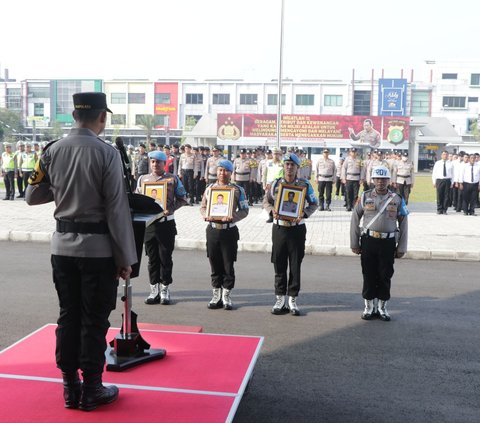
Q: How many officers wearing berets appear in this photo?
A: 3